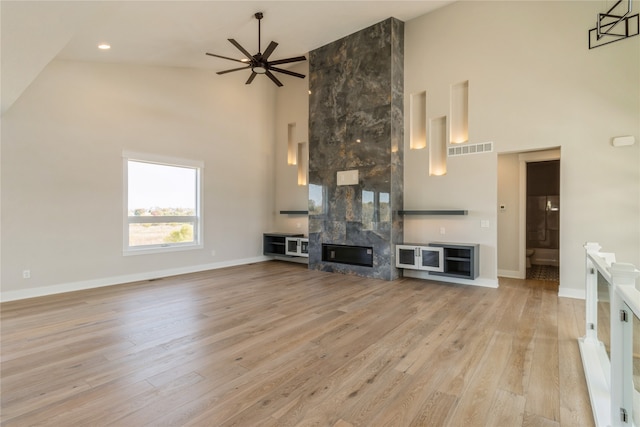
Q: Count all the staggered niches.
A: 5